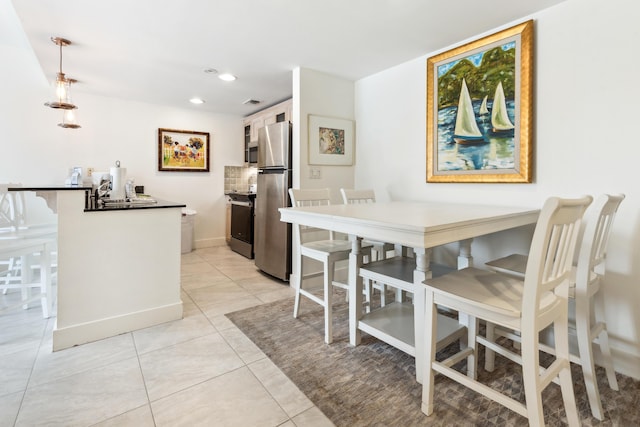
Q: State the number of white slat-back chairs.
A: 4